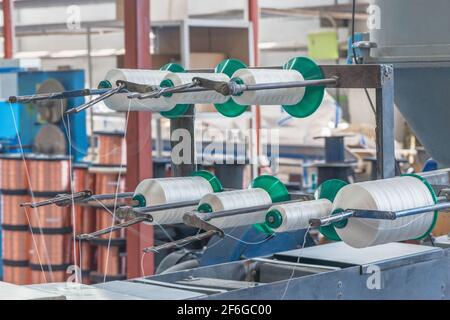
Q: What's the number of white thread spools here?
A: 7